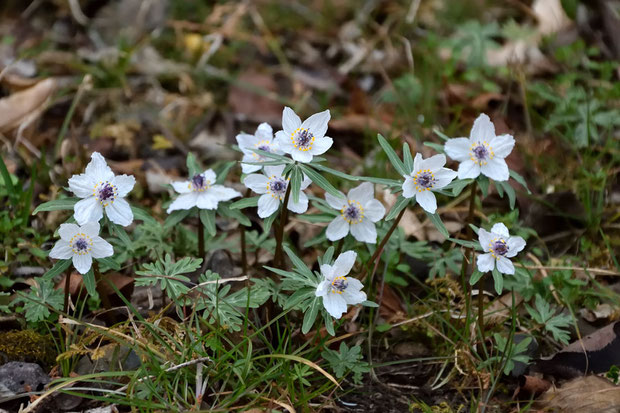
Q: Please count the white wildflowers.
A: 11